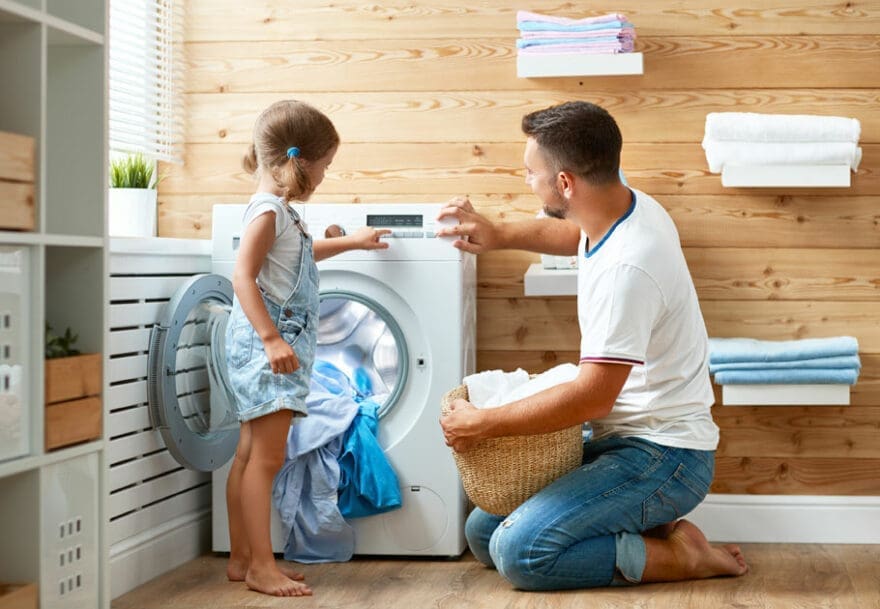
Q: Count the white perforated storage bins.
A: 2